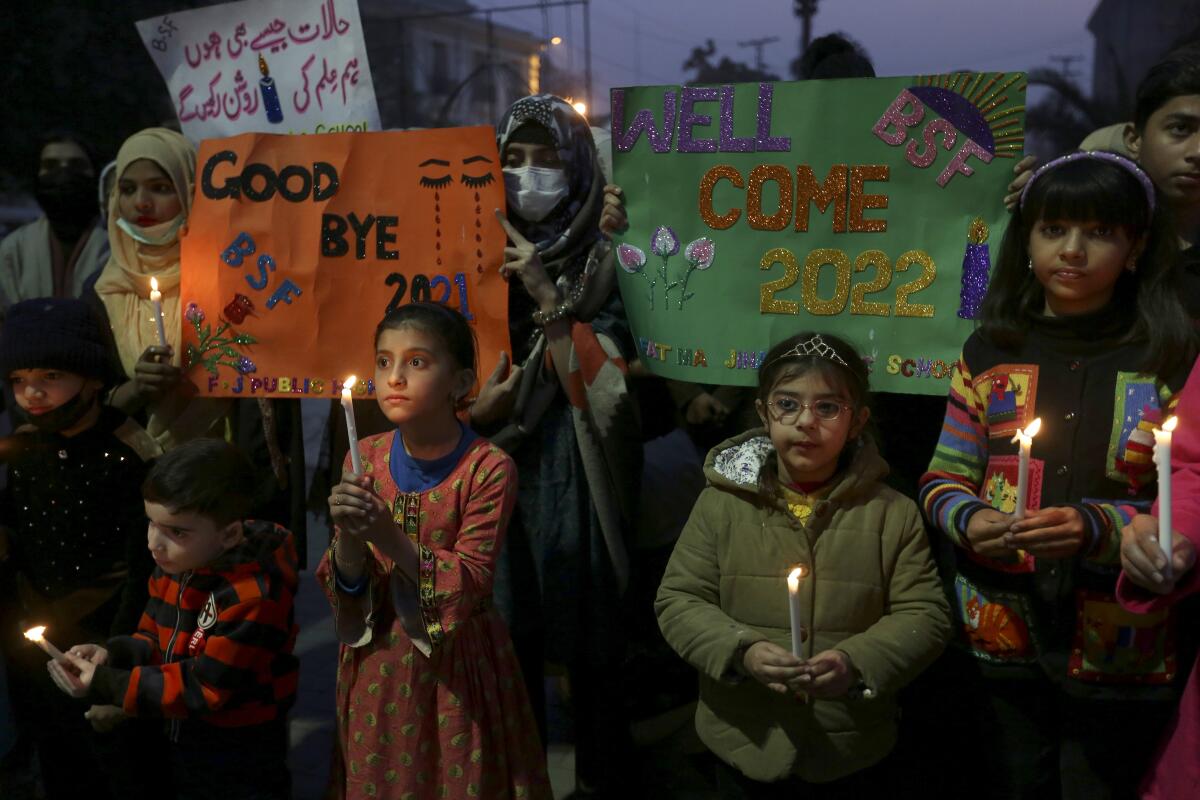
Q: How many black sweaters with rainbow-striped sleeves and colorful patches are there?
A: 1